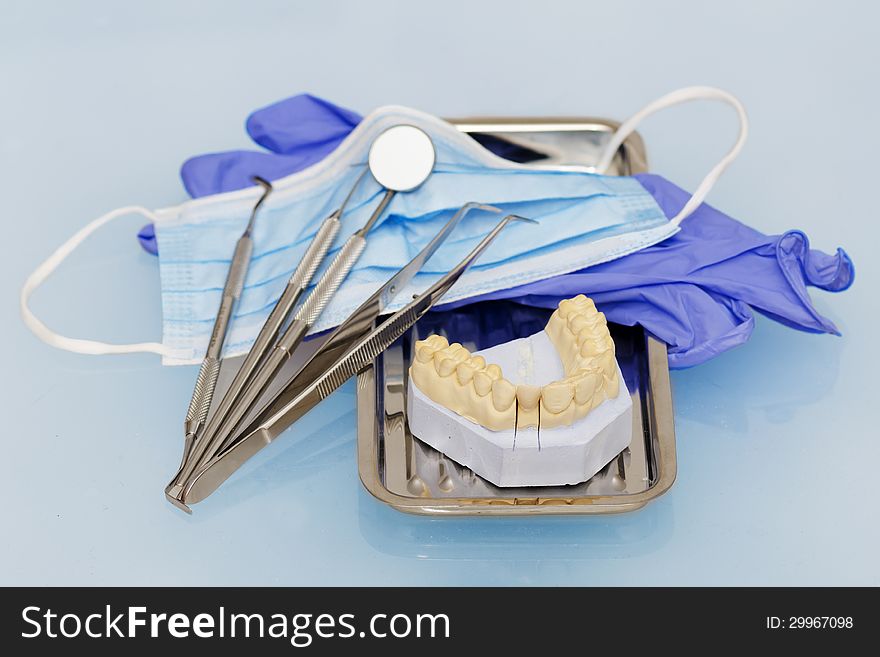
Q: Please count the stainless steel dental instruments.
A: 4